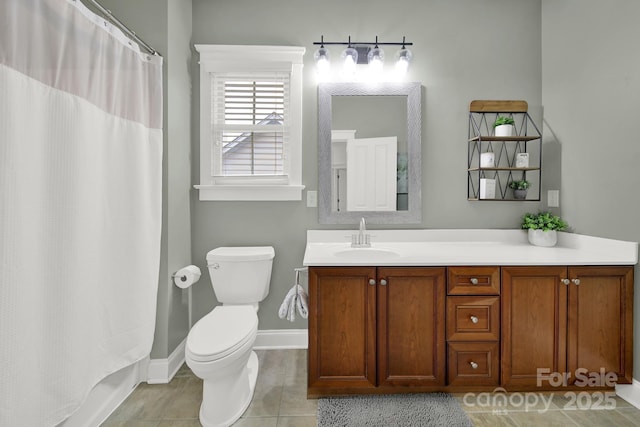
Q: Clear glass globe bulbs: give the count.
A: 4